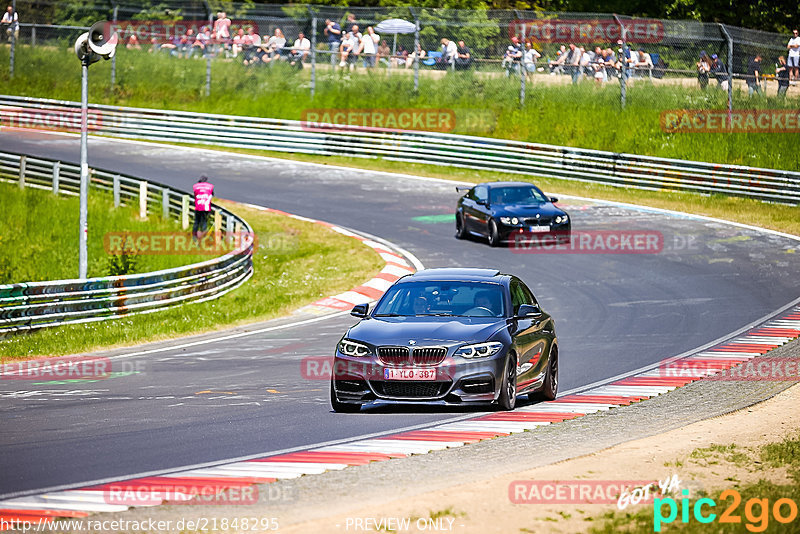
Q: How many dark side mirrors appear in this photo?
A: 4